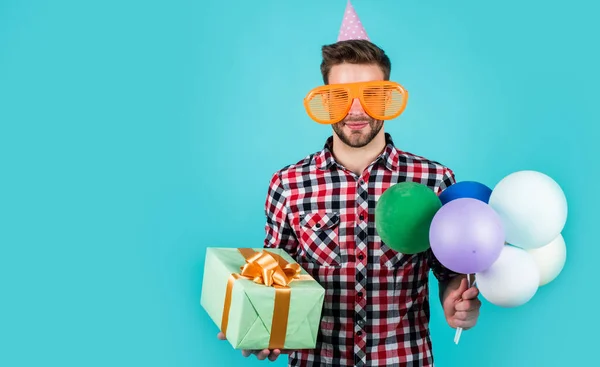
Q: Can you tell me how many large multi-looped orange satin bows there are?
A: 1